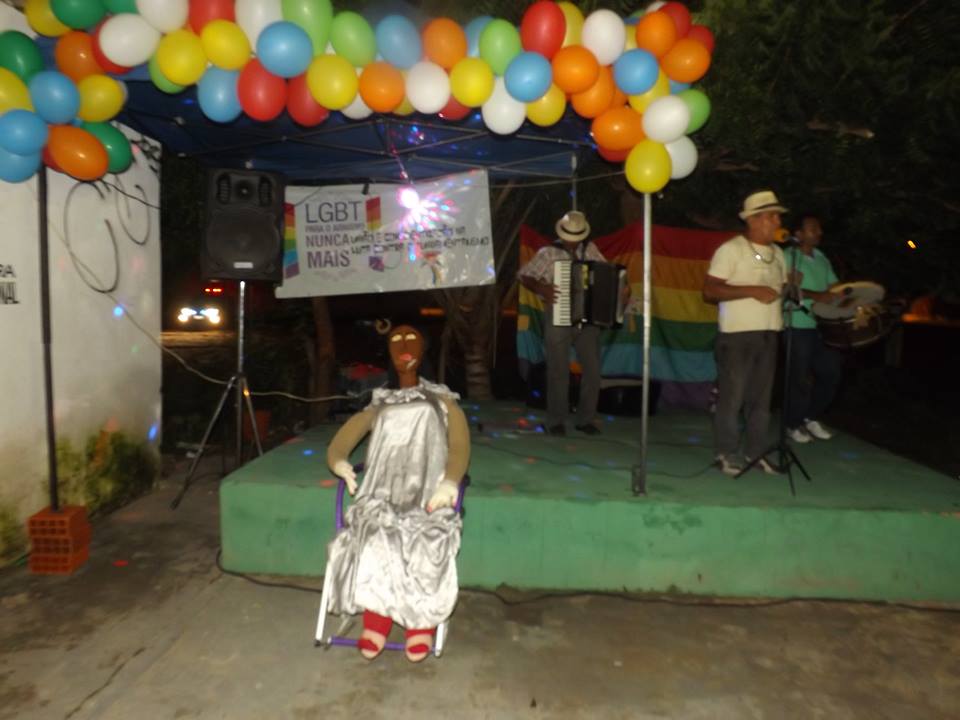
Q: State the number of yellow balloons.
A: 13